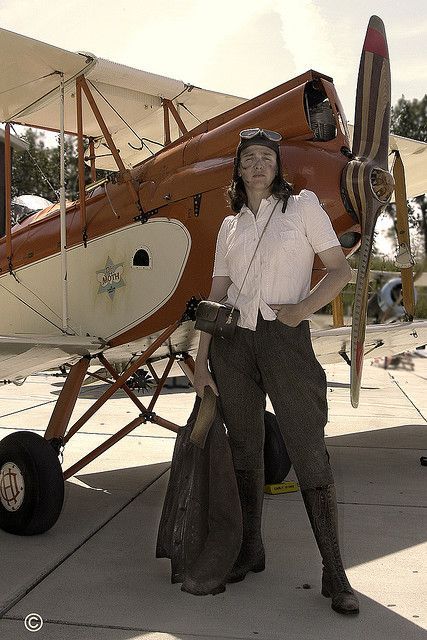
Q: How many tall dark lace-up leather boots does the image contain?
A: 2